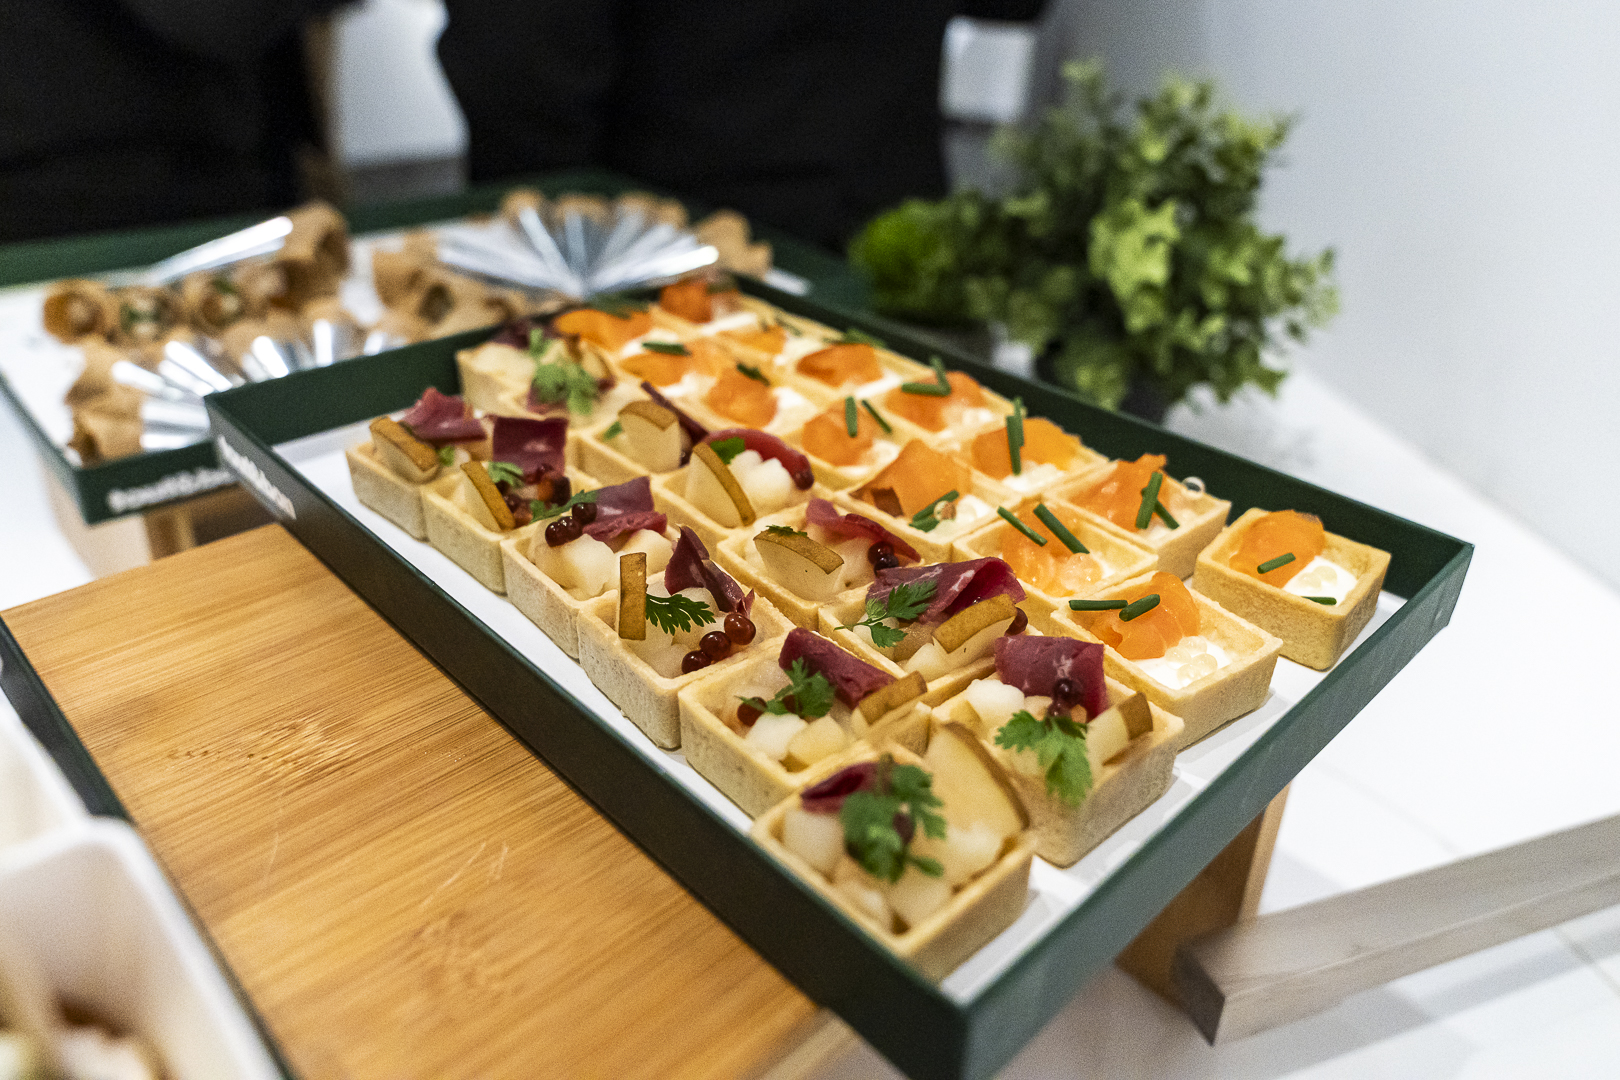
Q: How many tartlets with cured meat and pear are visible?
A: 13